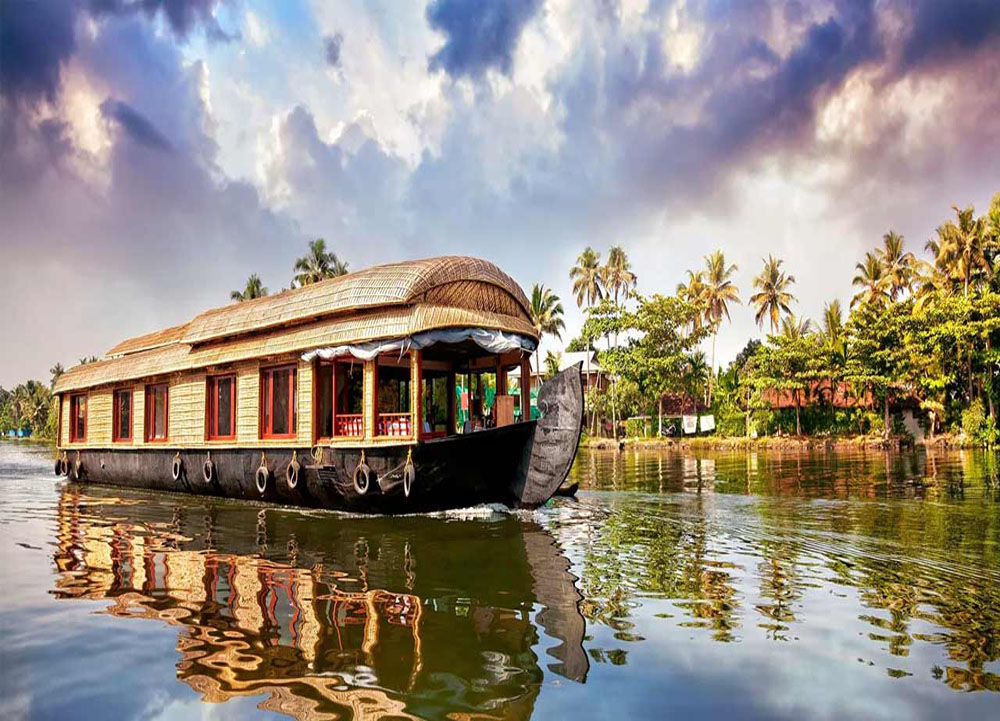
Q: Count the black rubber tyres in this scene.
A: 9